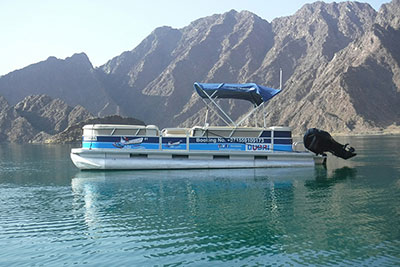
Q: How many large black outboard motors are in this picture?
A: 1